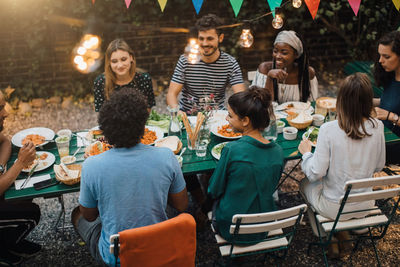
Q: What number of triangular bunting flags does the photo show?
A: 9